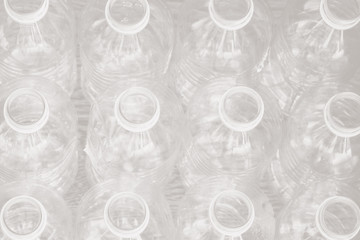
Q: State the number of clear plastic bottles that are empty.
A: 12